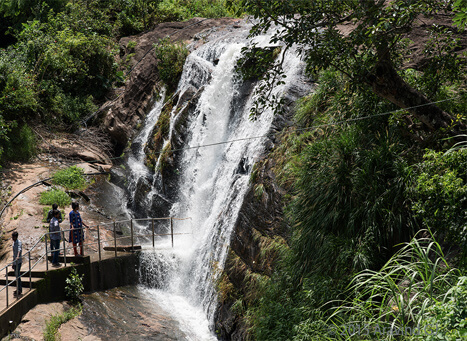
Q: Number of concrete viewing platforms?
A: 1